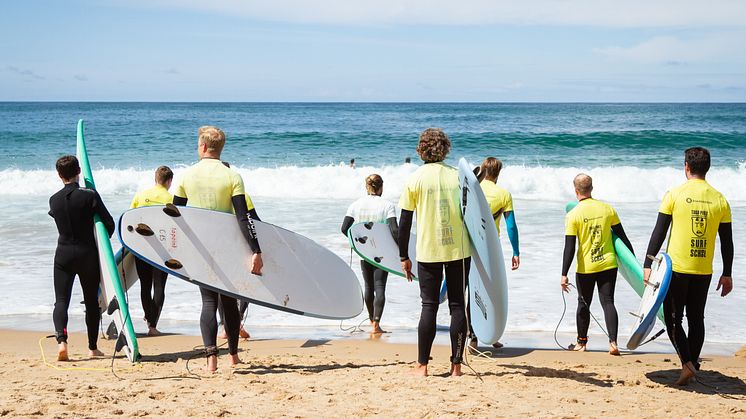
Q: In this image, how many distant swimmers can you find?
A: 2